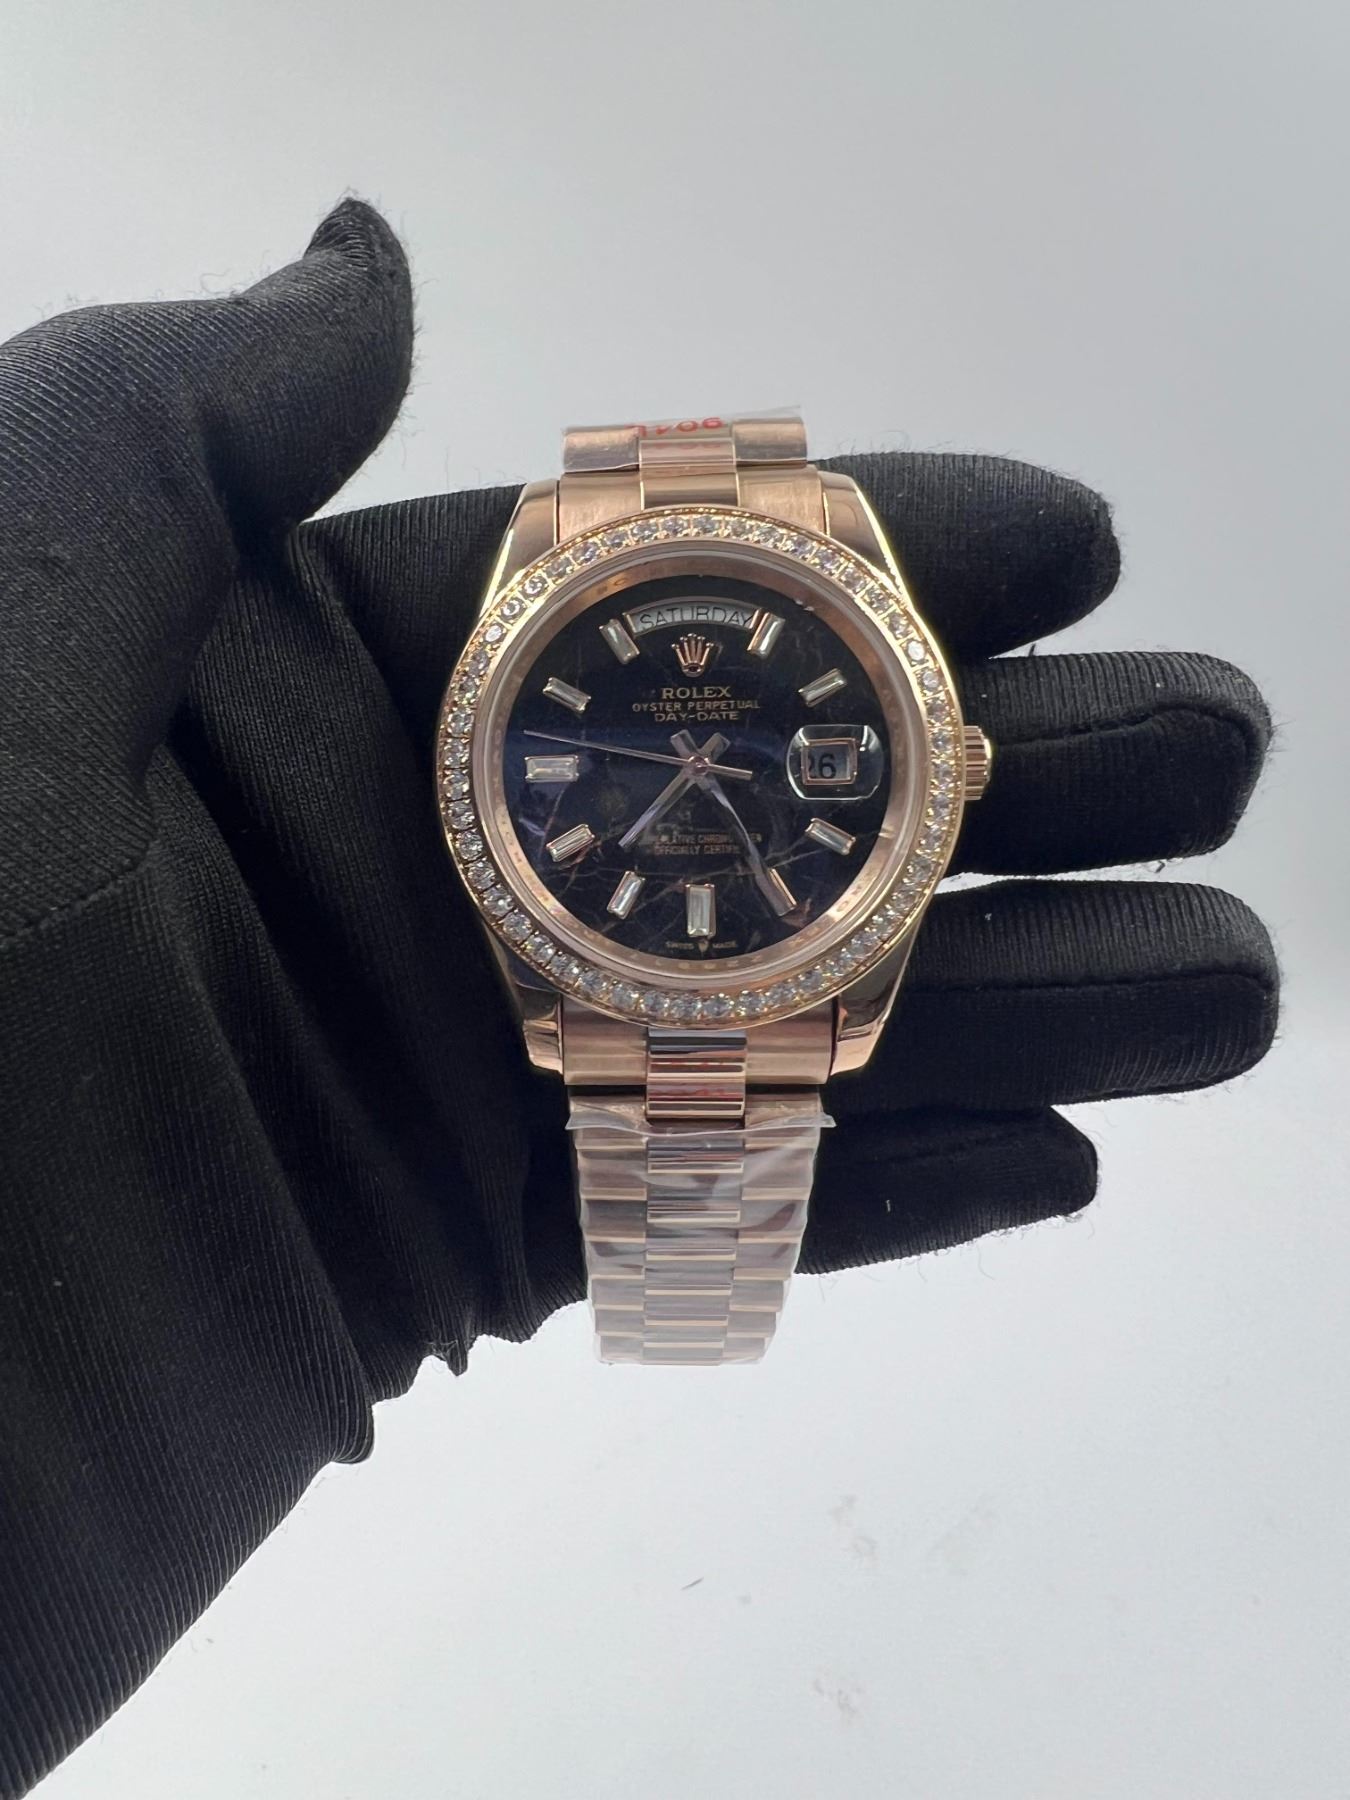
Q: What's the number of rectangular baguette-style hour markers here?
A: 10